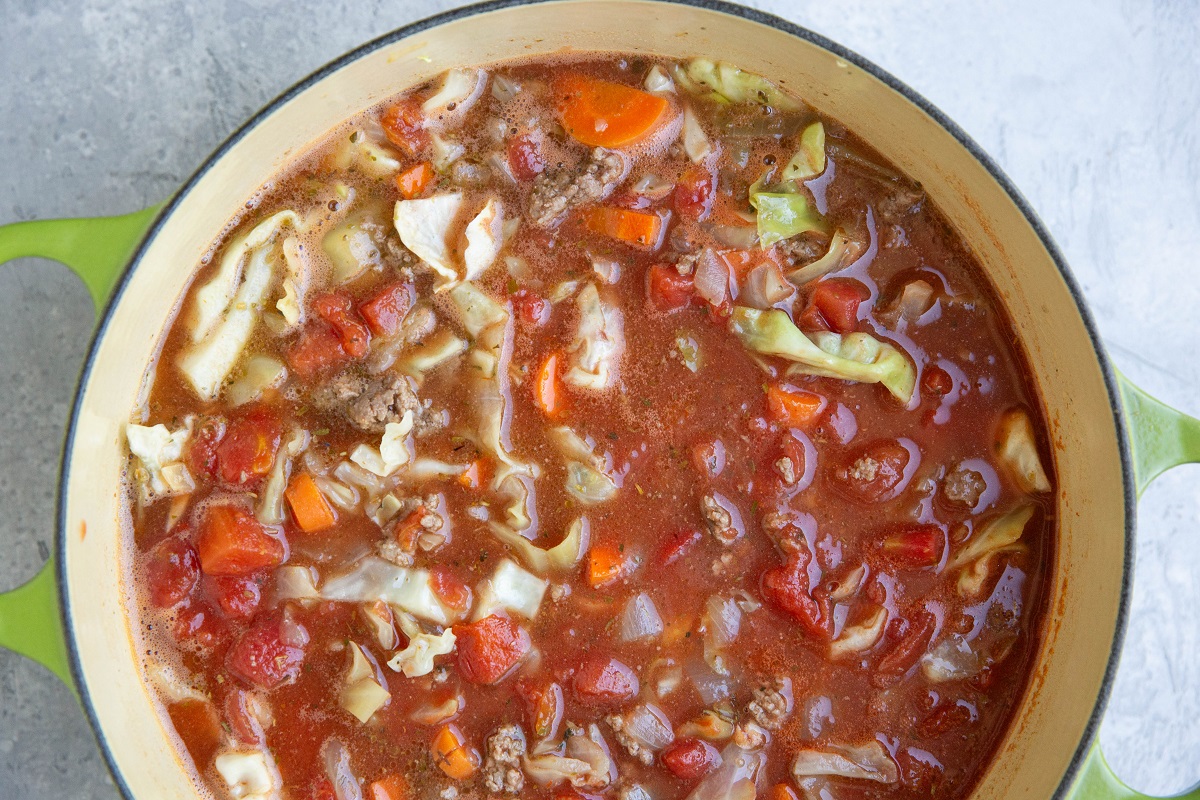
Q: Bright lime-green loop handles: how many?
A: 2